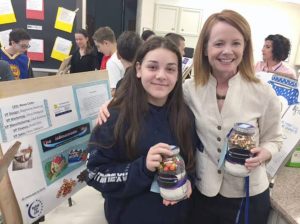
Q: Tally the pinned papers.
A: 6